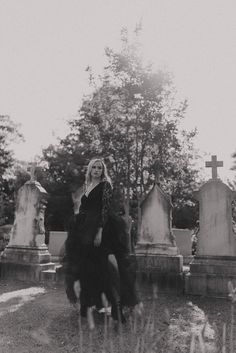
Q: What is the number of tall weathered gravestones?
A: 3